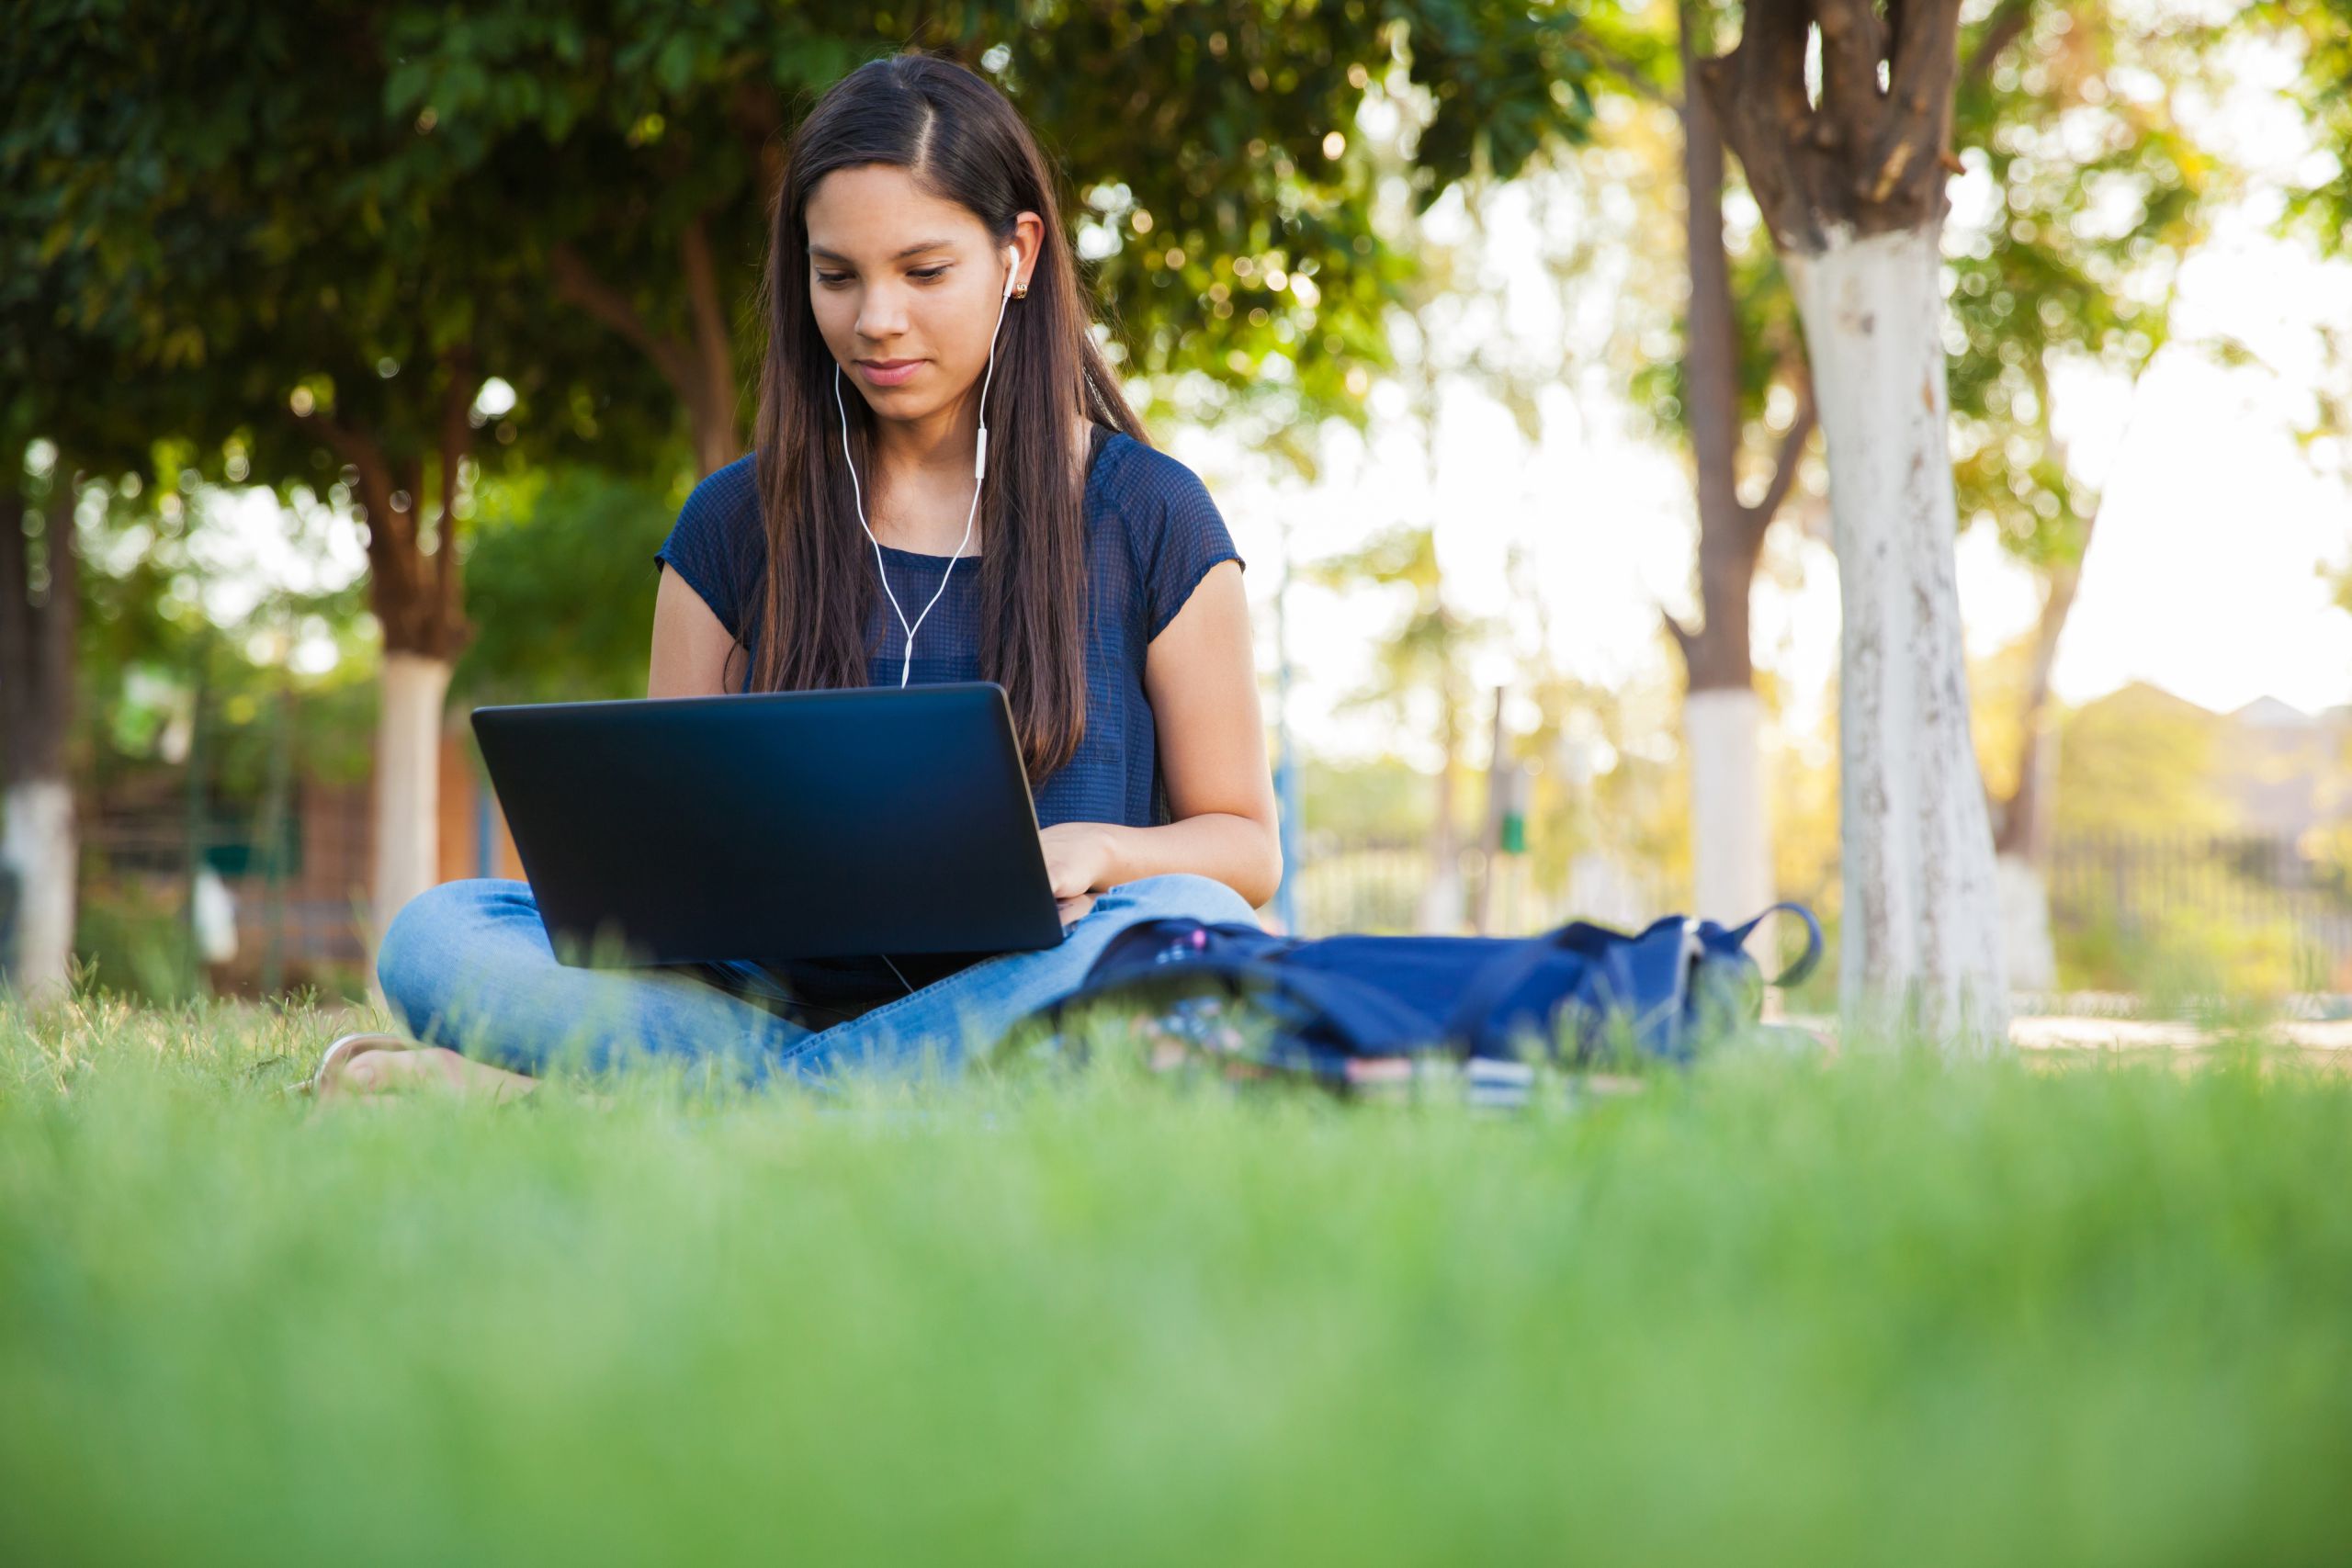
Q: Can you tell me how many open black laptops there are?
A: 1